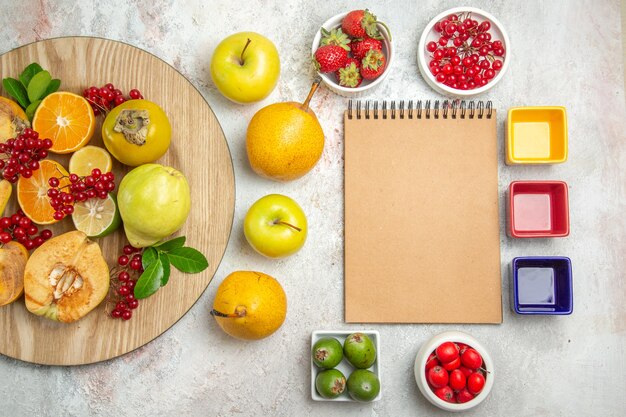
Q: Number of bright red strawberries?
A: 6